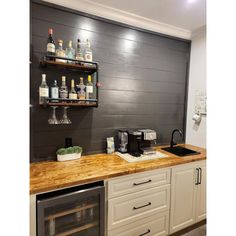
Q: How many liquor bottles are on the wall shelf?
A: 11